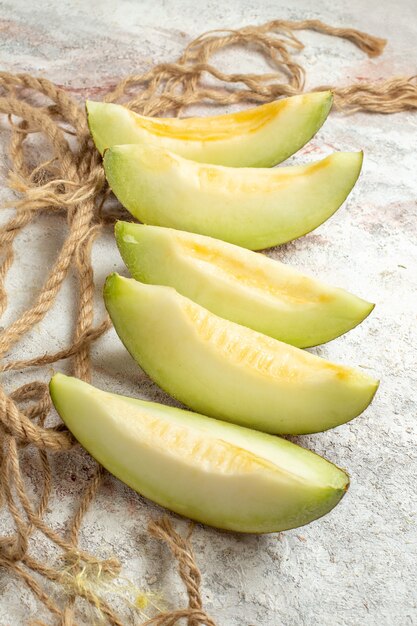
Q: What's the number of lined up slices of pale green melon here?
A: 5